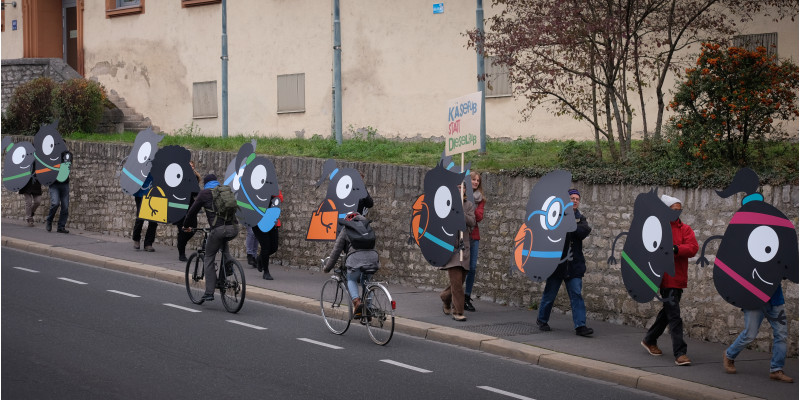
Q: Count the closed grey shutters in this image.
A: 4